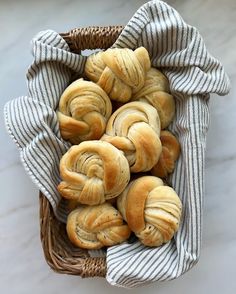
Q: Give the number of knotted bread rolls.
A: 8